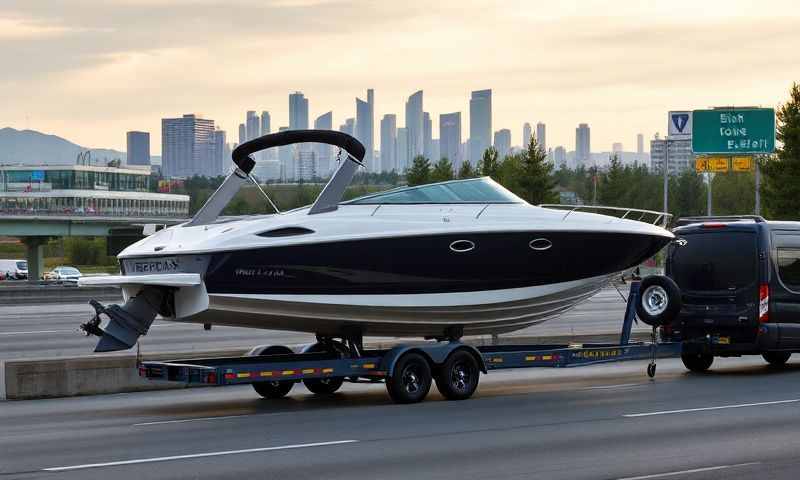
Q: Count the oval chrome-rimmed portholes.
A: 2